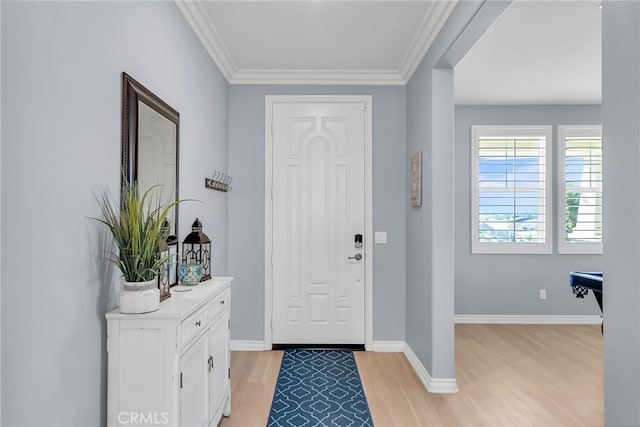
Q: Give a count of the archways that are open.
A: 1